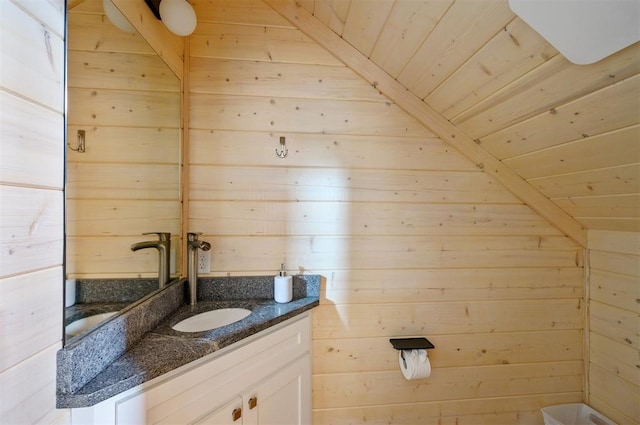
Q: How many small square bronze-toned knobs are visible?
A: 2